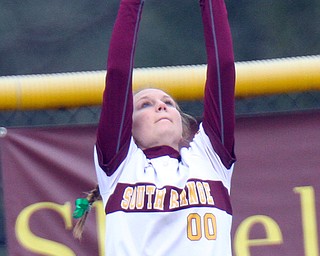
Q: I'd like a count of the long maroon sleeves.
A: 2